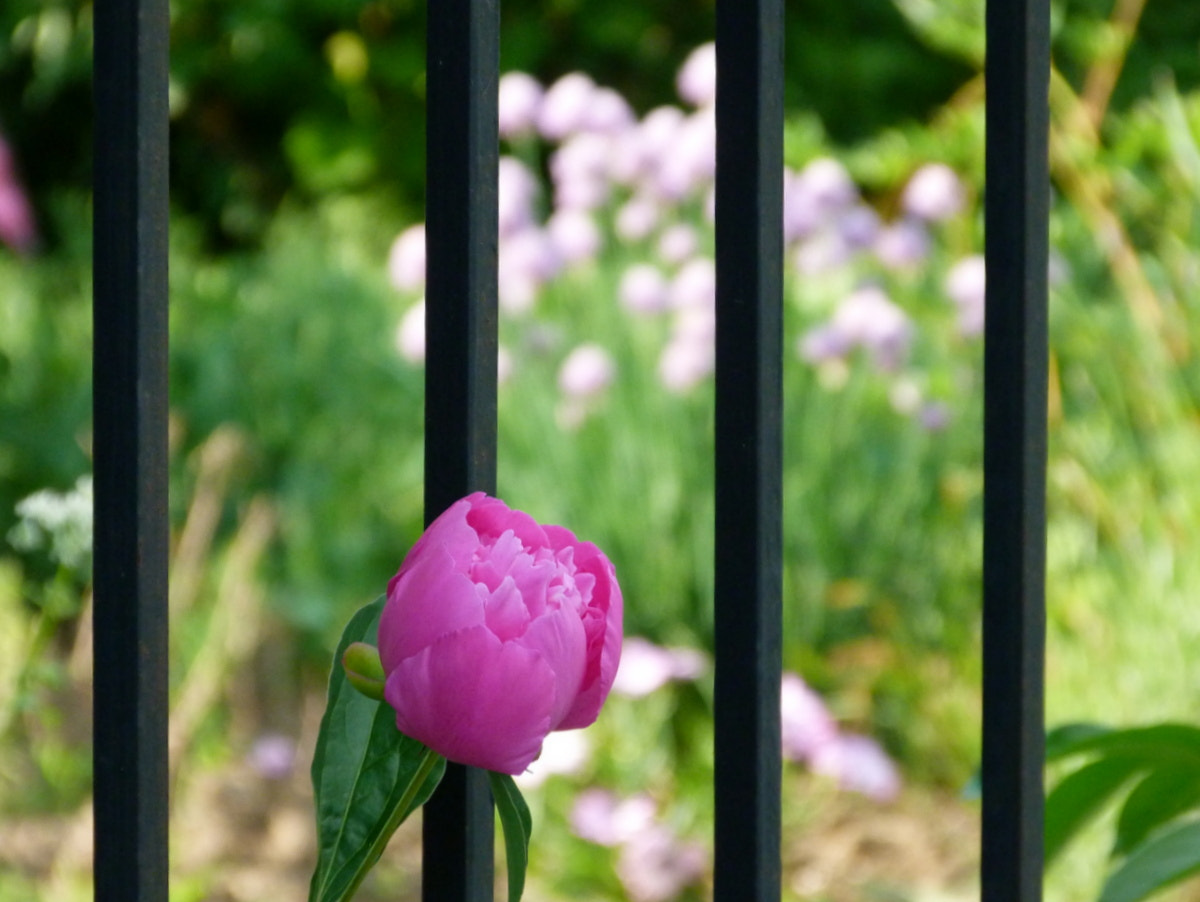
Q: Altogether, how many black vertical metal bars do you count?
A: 4